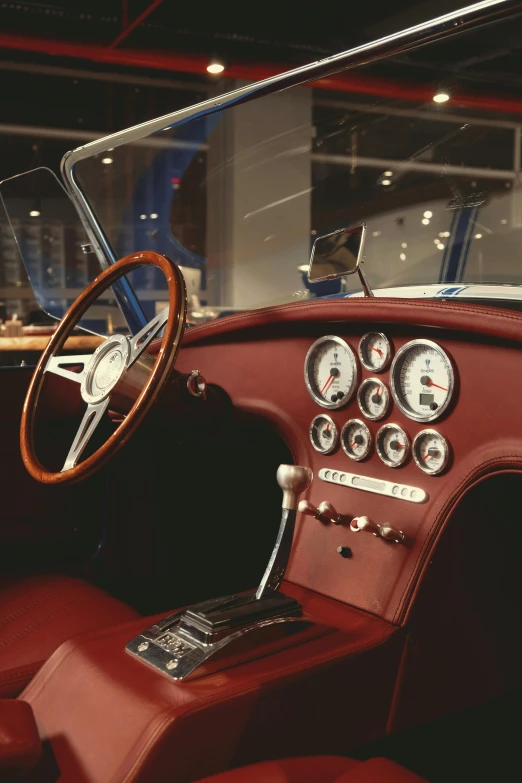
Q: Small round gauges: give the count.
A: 6